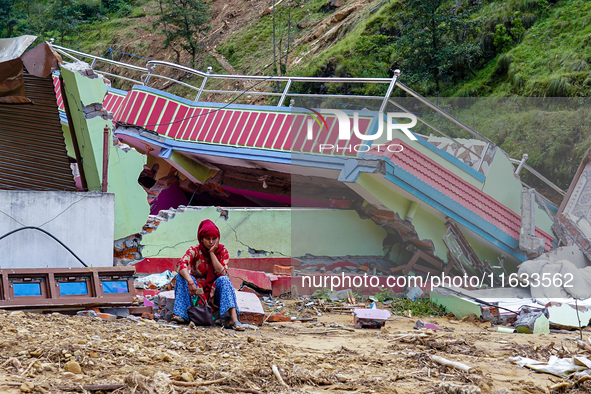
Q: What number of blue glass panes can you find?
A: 3